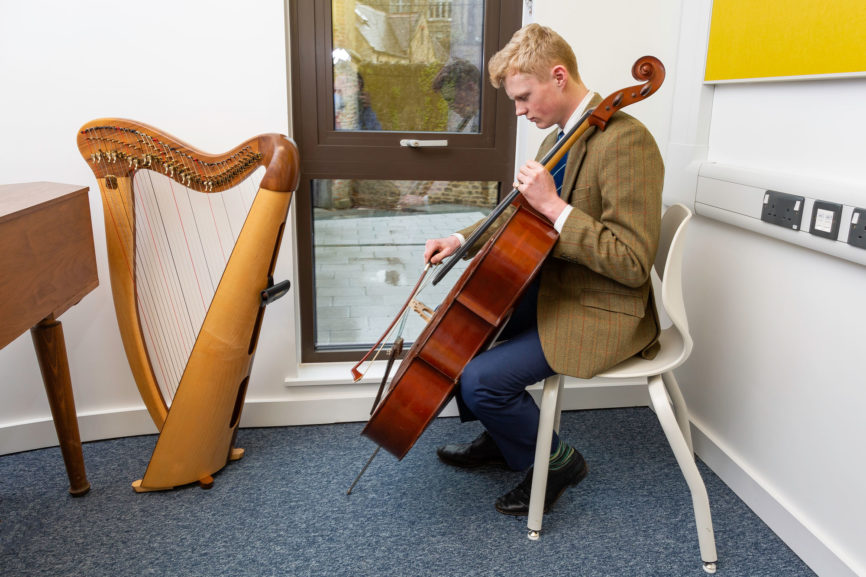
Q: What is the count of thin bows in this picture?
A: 1